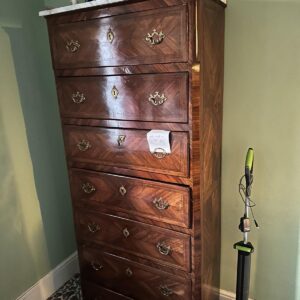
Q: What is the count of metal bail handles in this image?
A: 12